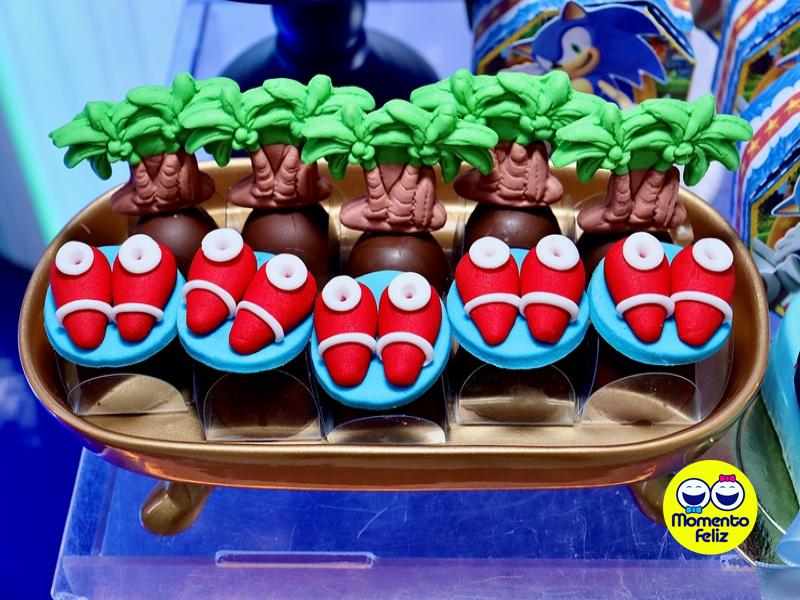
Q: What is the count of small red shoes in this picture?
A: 10